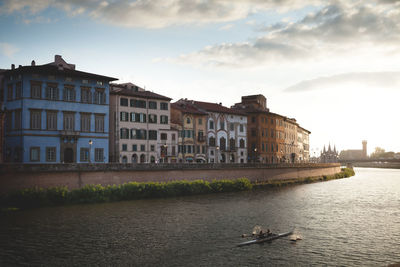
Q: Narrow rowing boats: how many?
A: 1